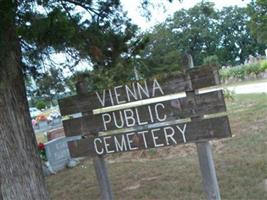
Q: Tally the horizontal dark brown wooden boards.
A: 3